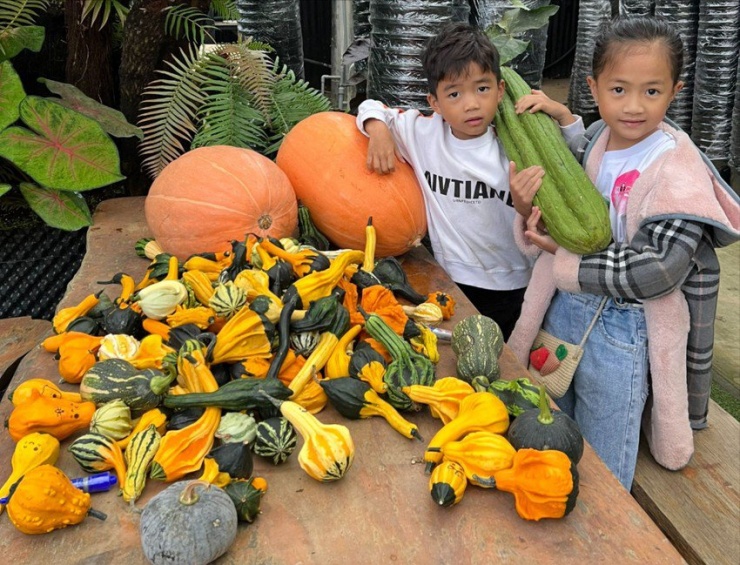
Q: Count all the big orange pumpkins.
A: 2